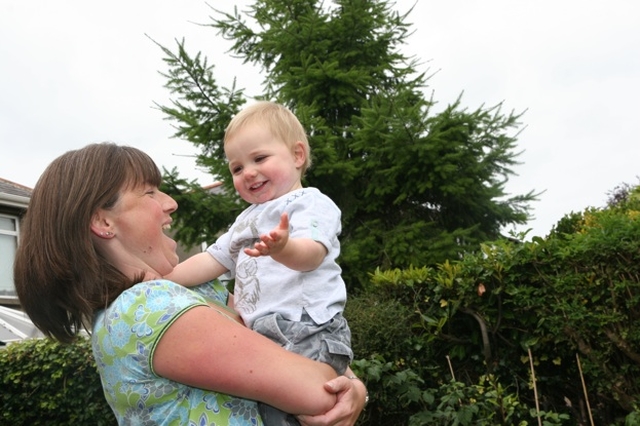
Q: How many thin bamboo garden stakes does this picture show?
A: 3